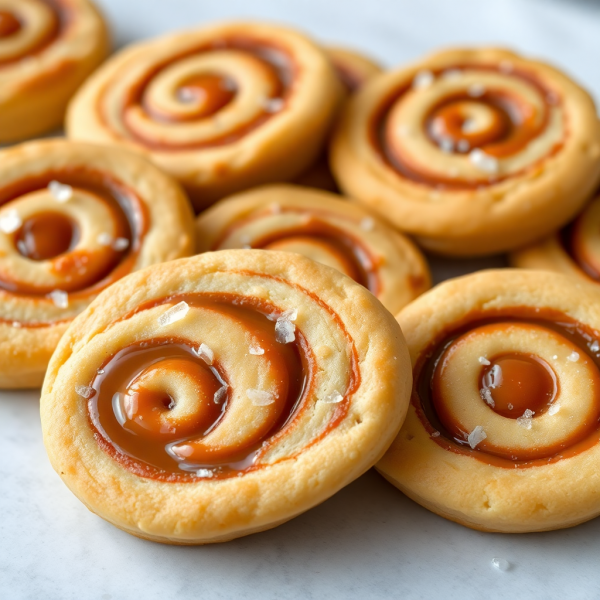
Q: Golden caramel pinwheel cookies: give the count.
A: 9